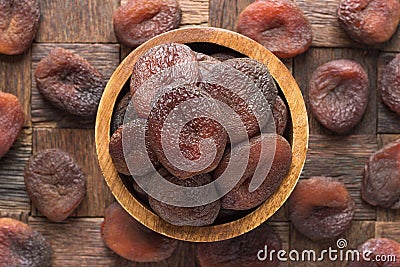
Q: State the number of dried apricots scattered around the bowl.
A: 15